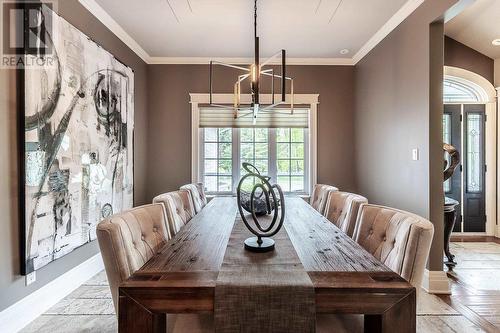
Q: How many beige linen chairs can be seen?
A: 6